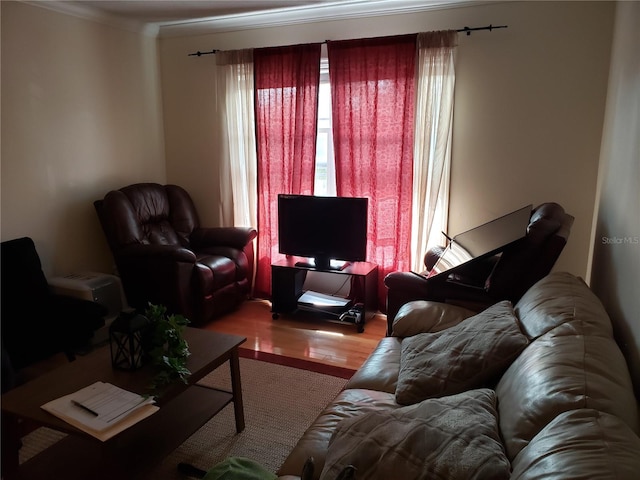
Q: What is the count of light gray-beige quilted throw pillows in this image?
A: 2